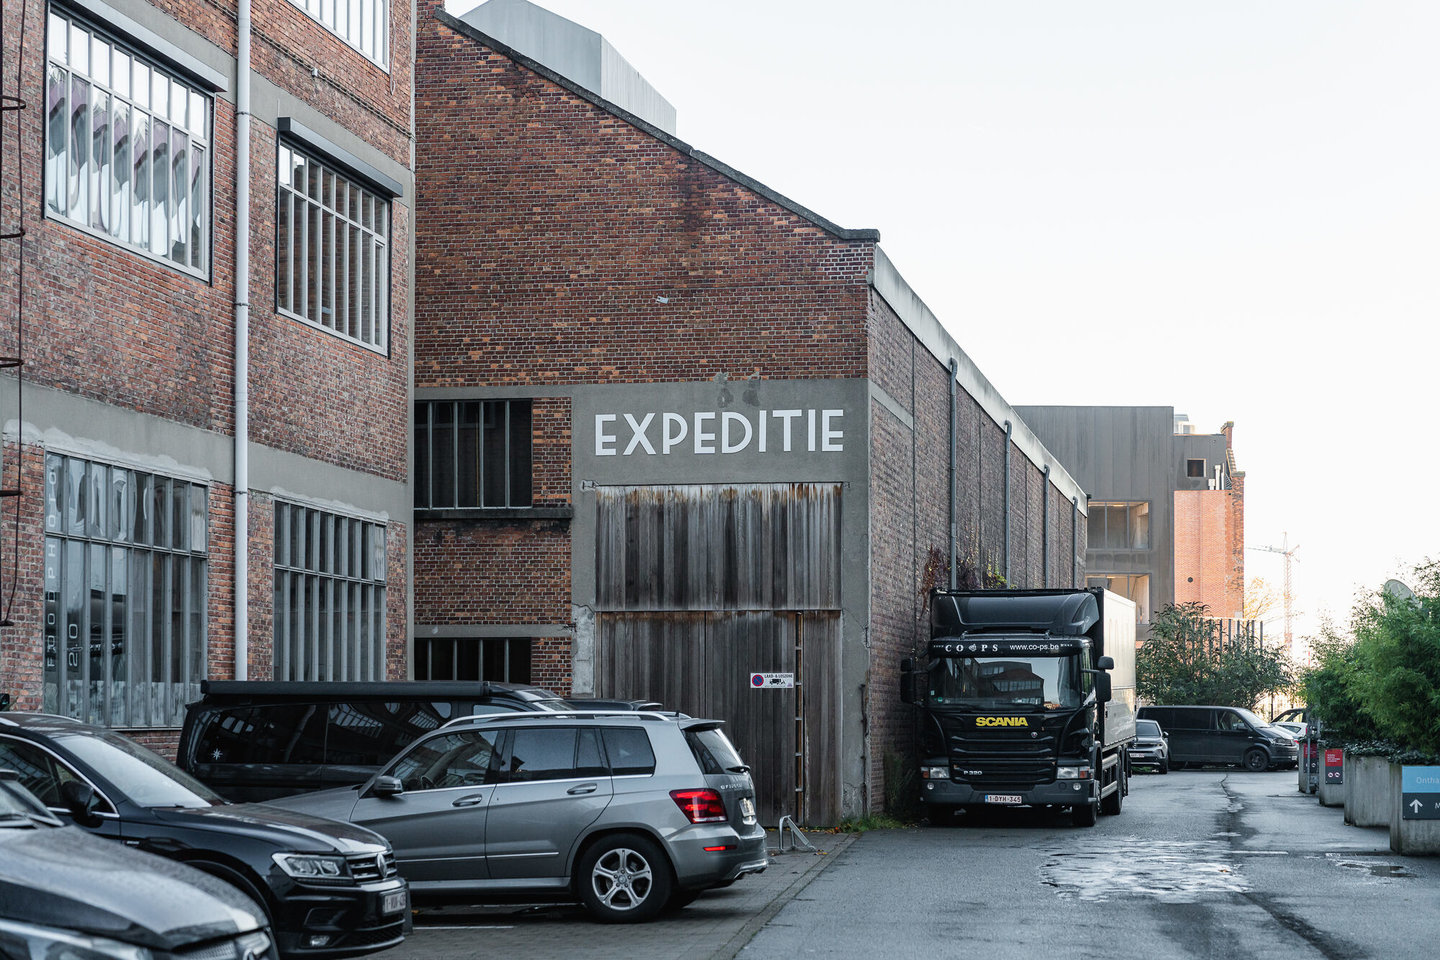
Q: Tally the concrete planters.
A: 4